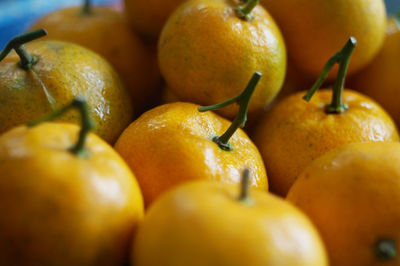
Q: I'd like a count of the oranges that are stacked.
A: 11